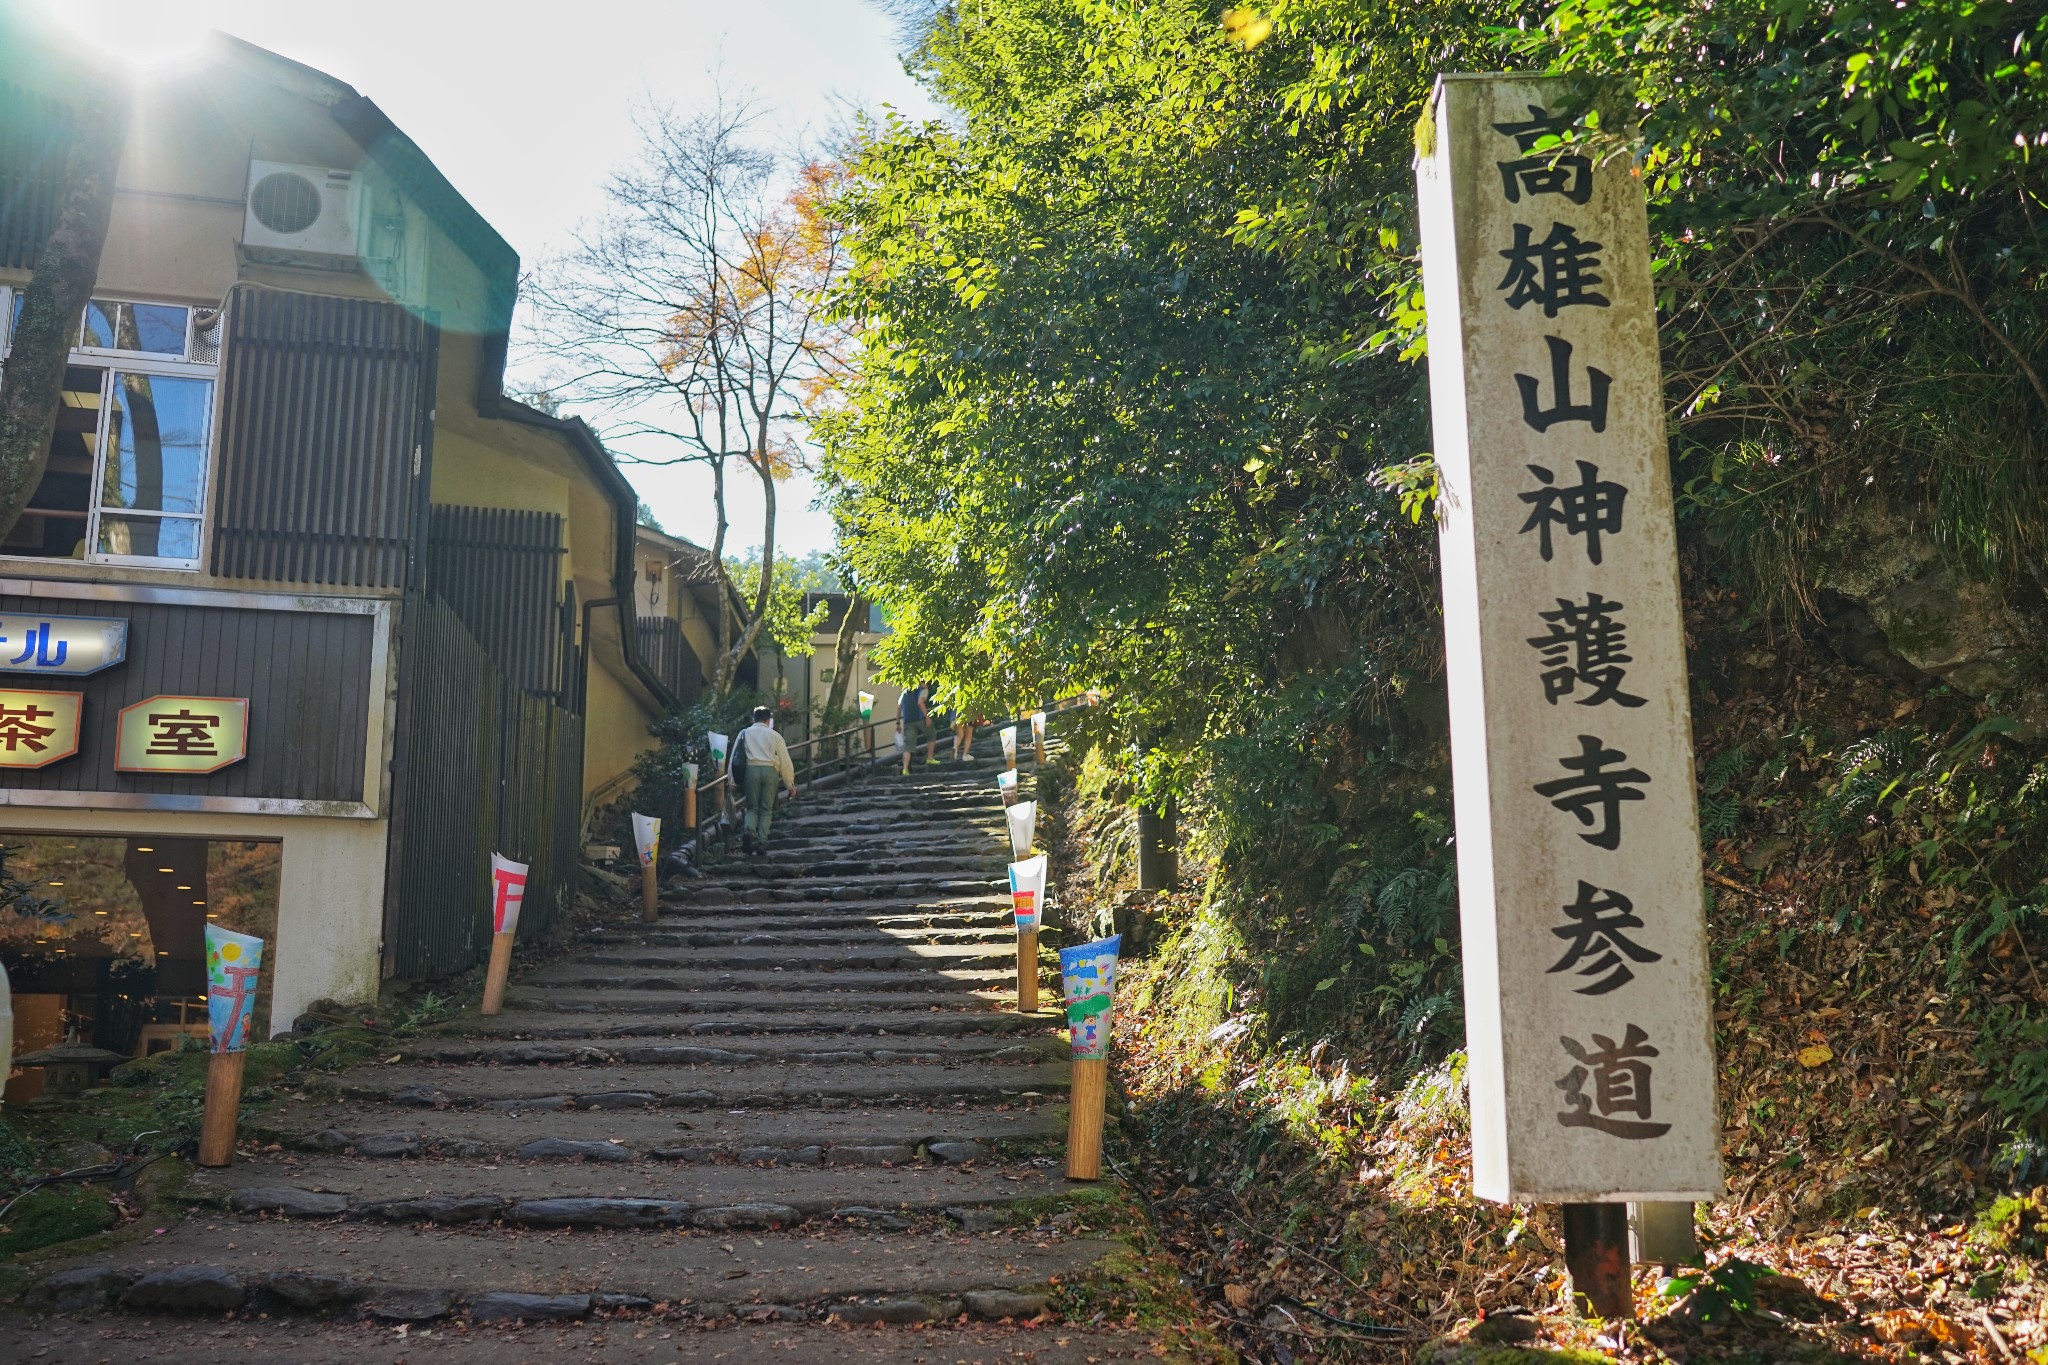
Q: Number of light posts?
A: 12